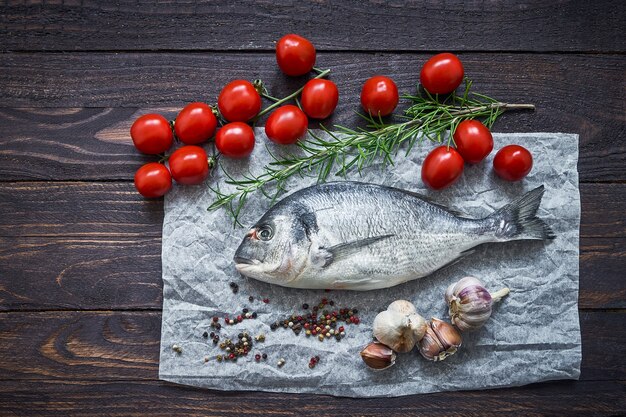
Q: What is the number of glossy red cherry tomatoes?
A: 14